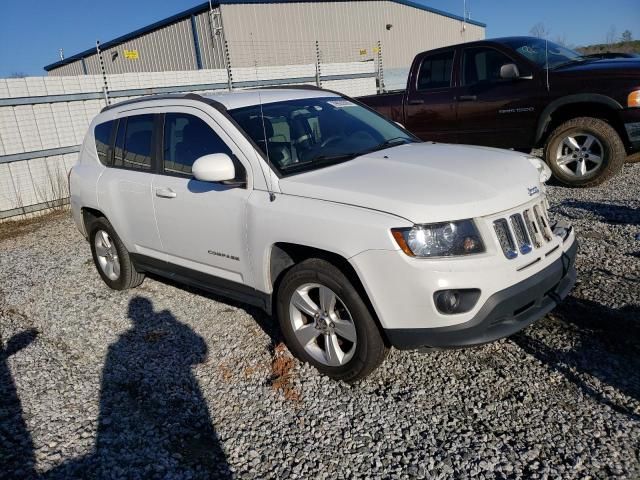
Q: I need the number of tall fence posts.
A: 4